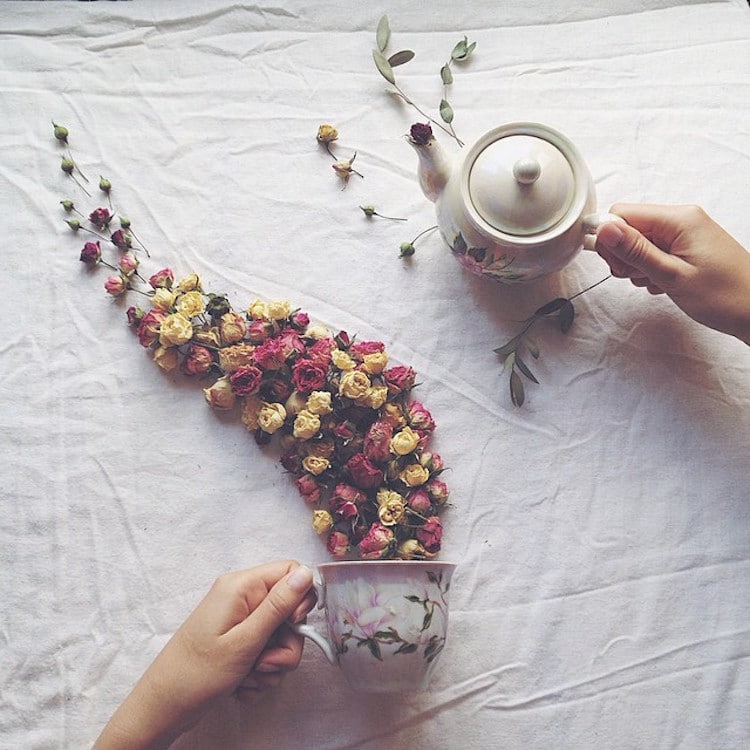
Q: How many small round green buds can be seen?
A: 8